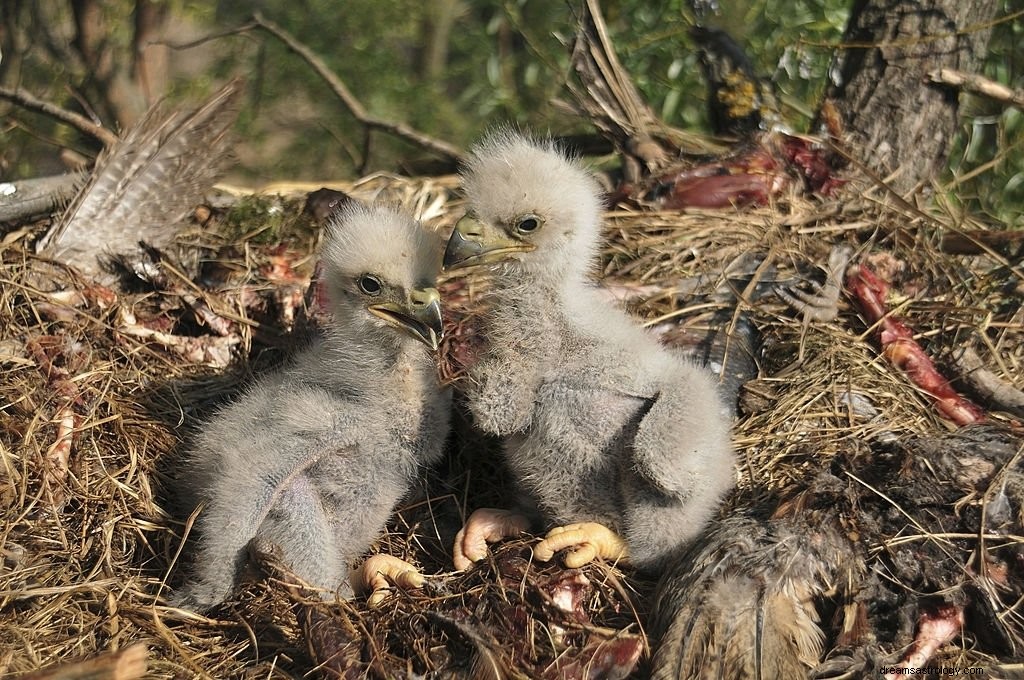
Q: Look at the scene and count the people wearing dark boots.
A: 0